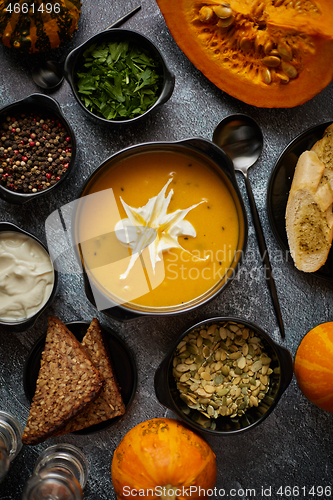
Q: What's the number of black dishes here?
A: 7